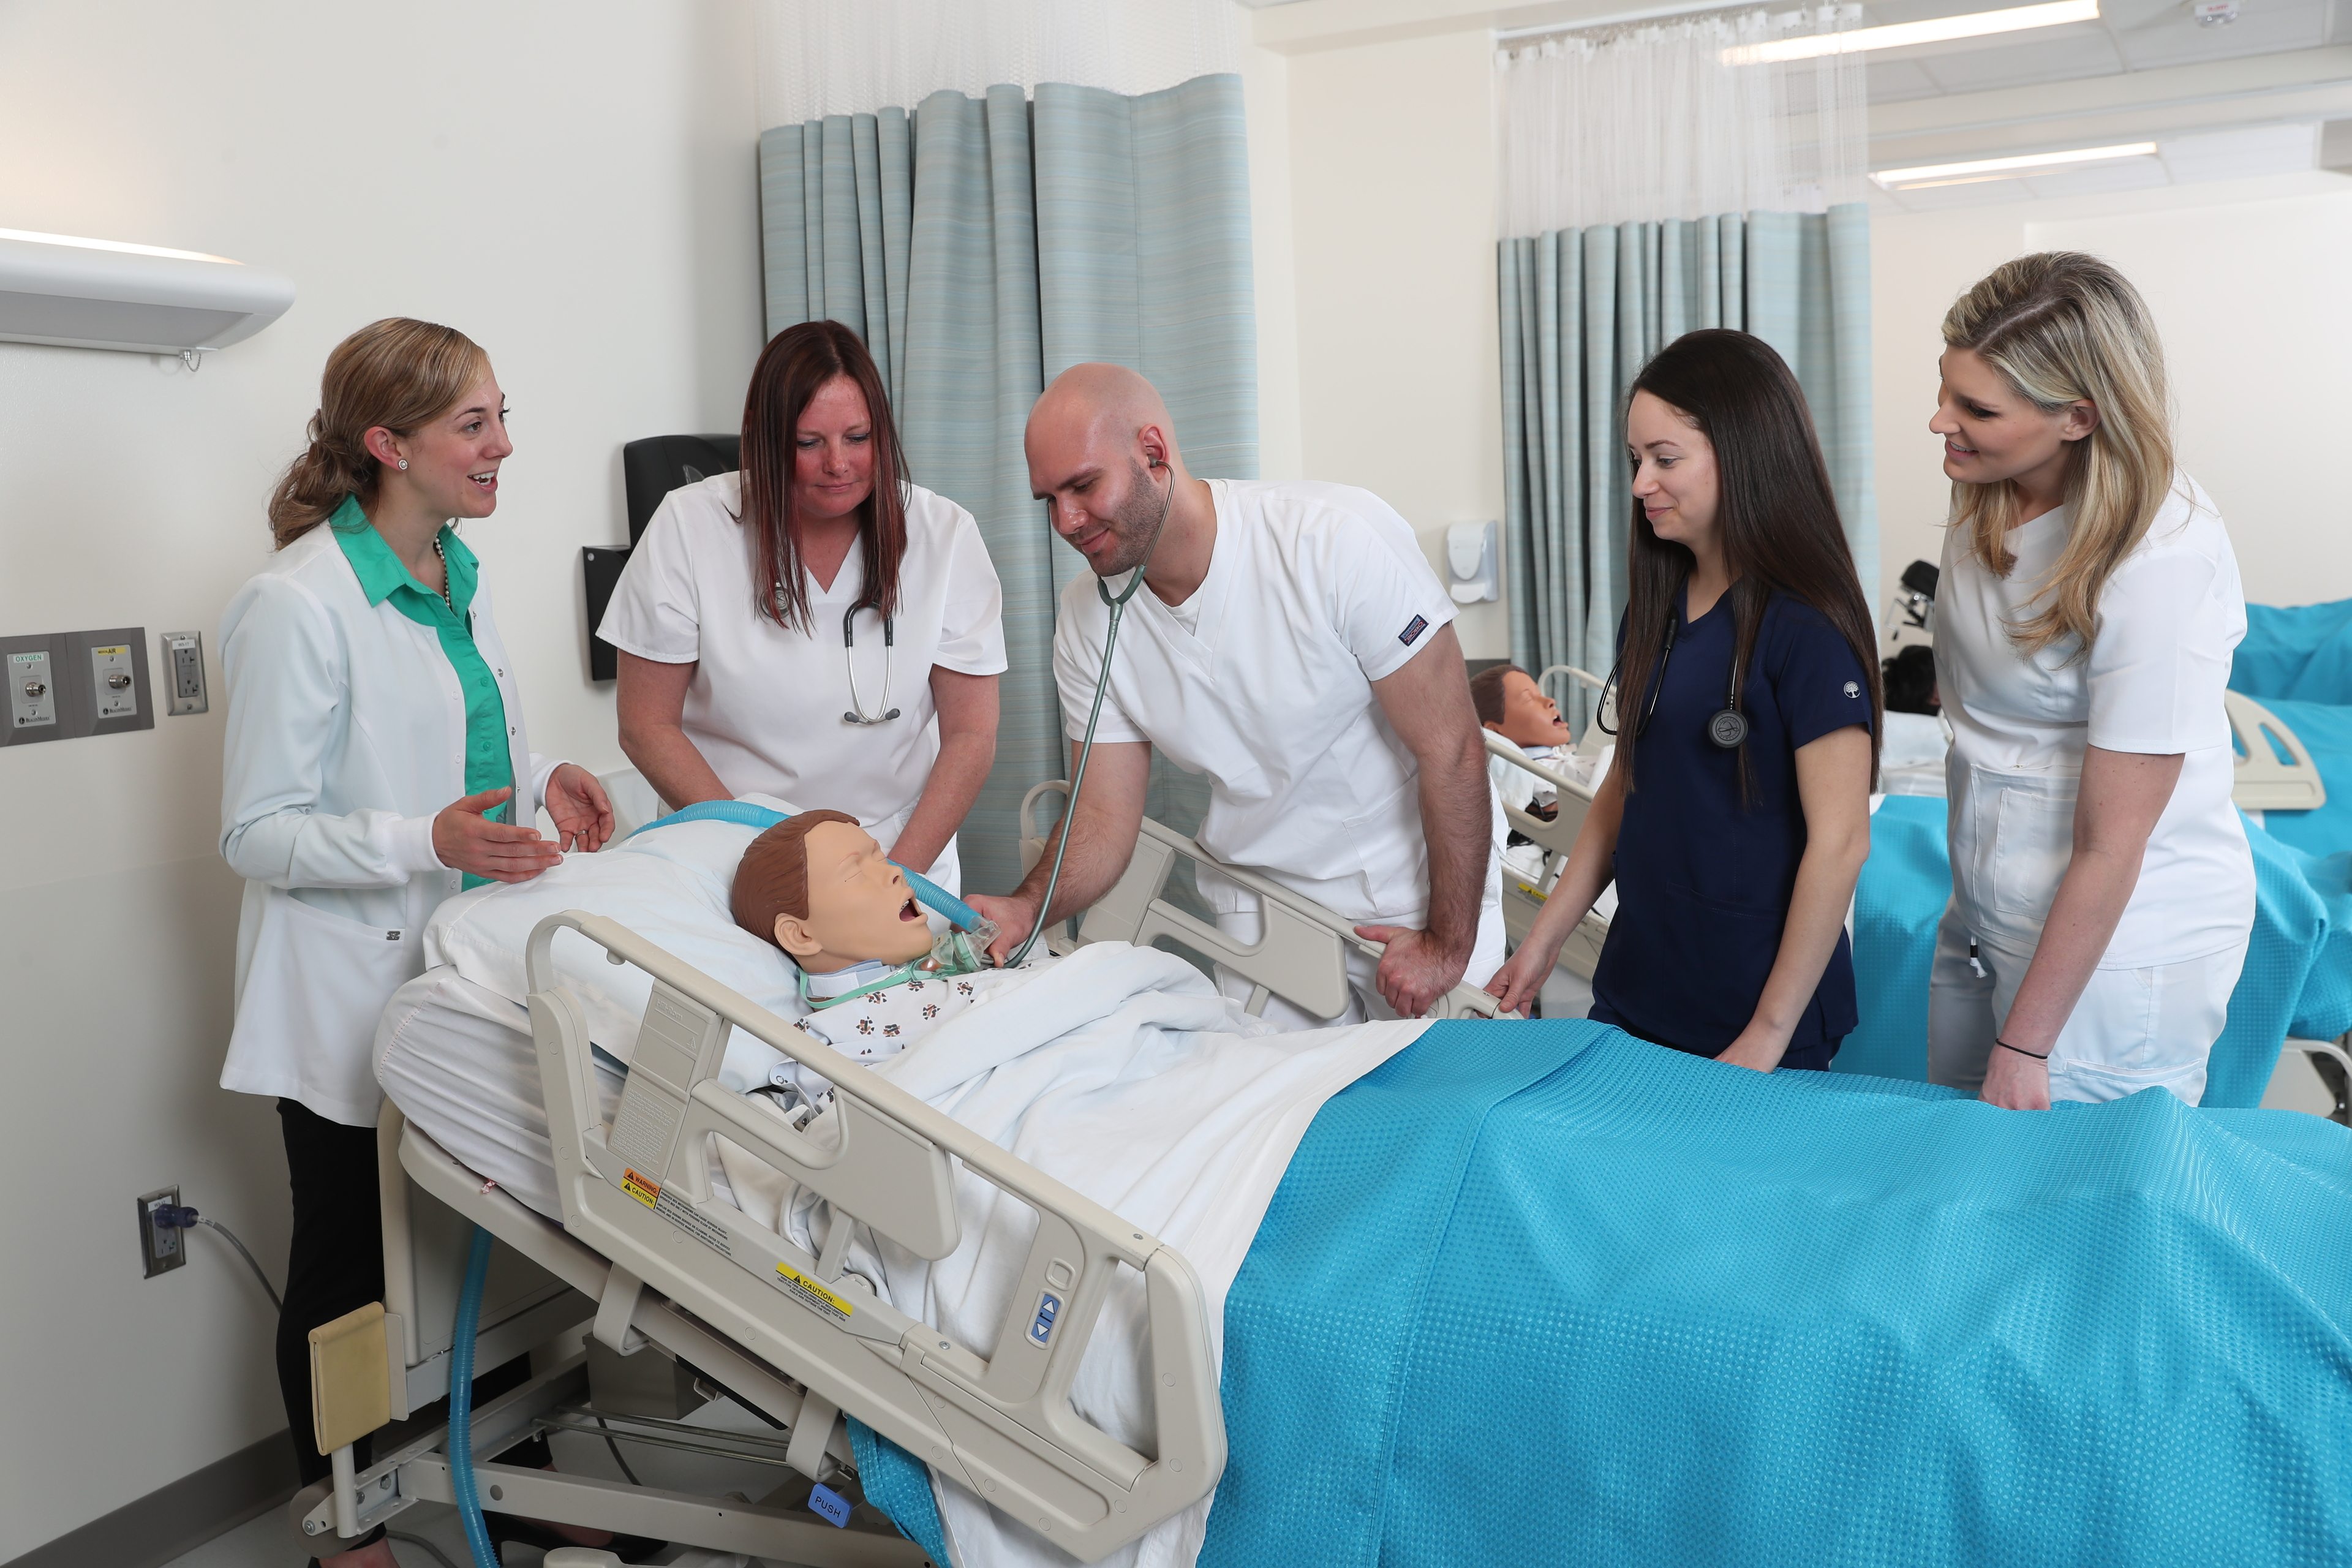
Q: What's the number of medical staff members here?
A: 5